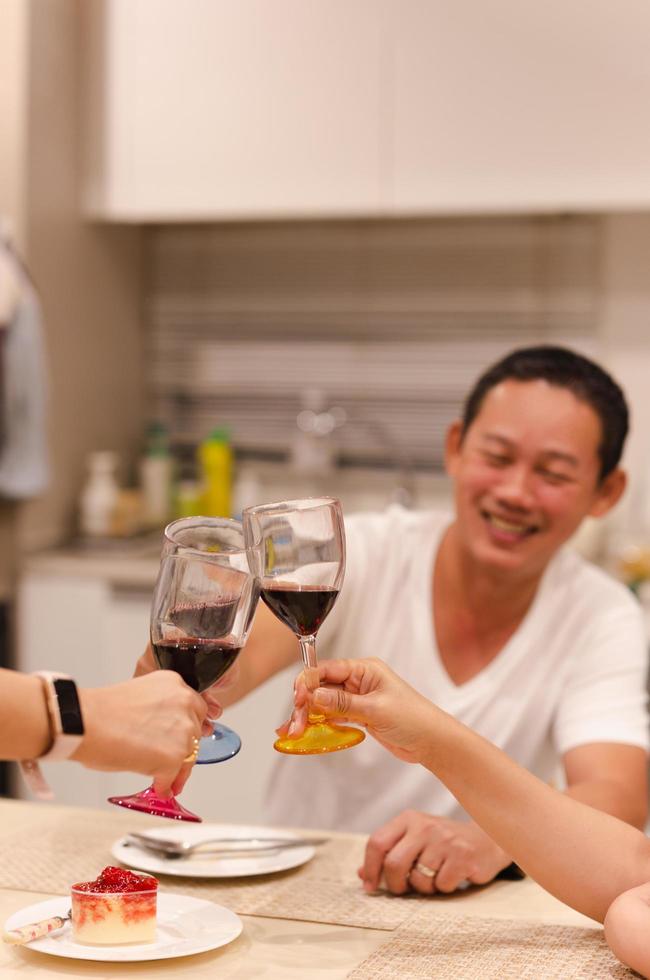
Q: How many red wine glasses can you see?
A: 3